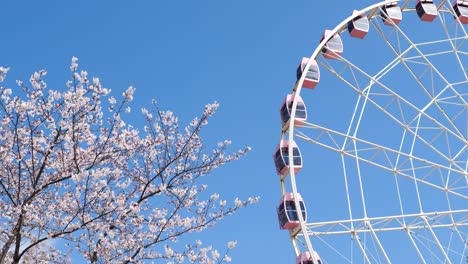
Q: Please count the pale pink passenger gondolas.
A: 10